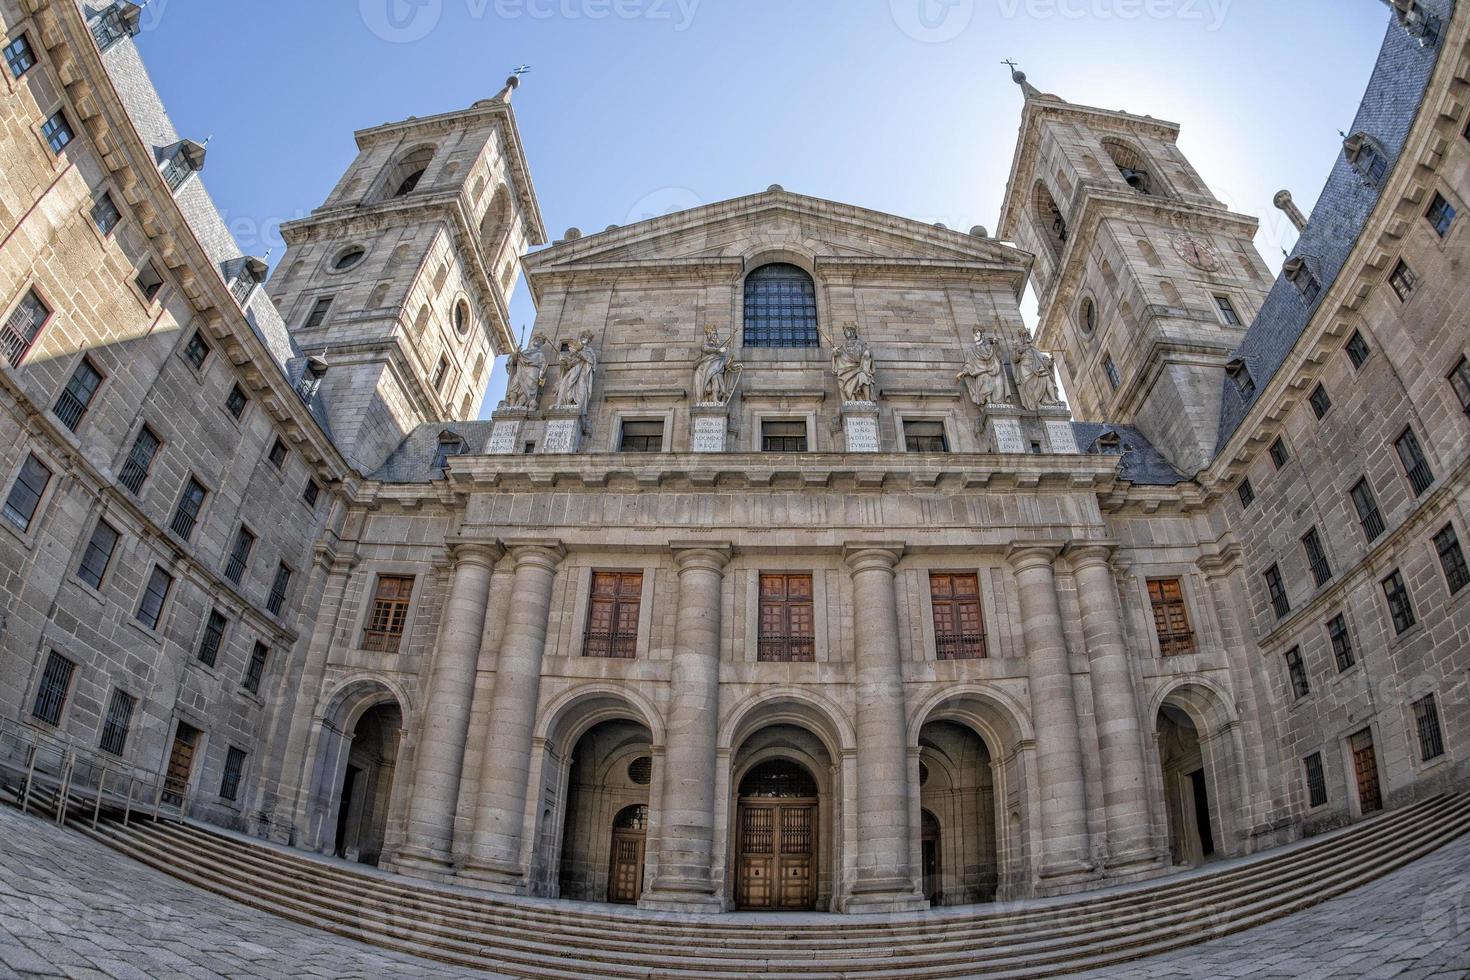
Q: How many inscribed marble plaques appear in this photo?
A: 6